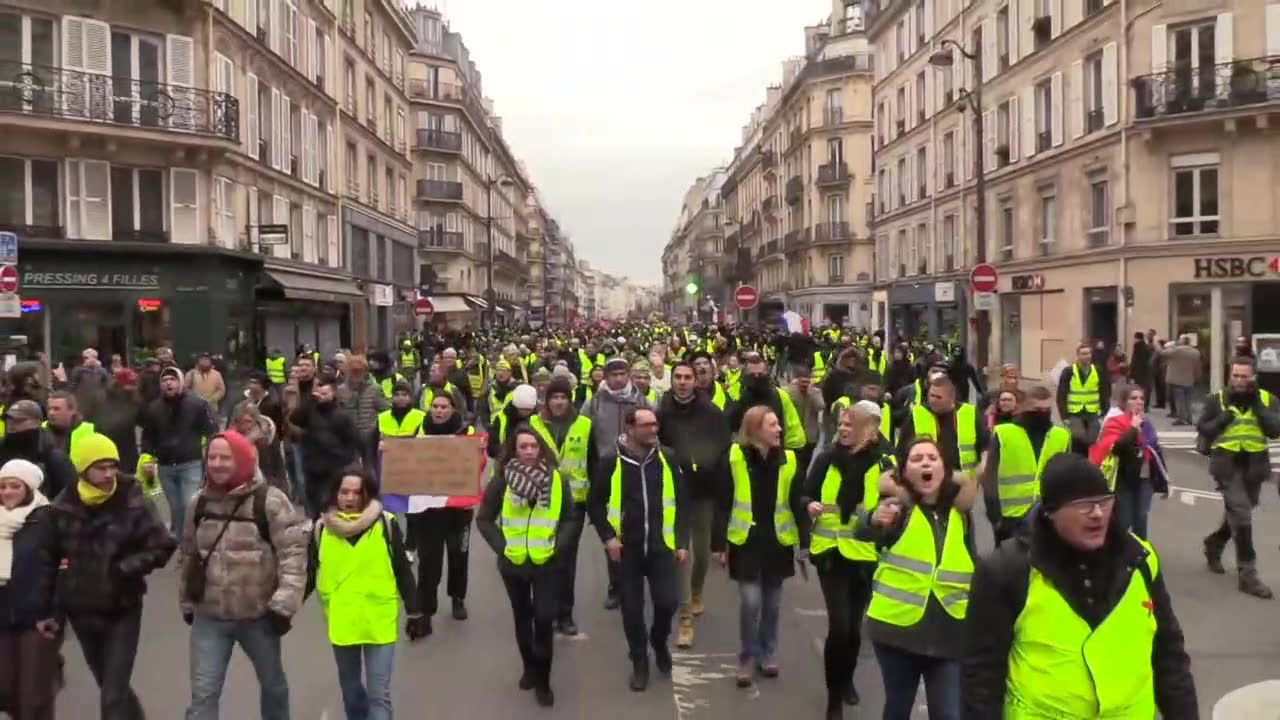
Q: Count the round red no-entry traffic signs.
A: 4